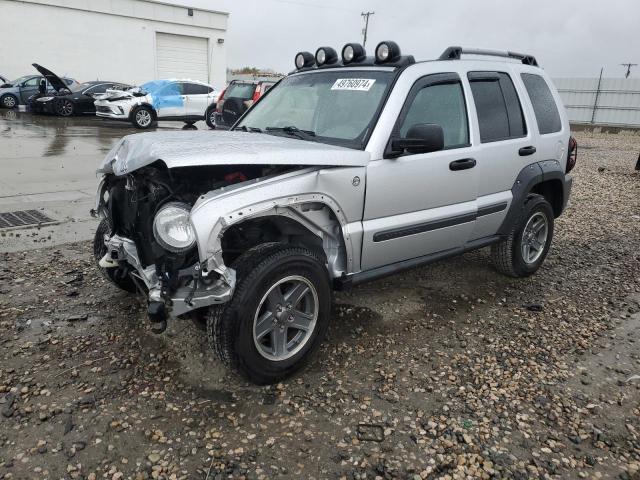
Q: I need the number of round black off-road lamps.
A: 4